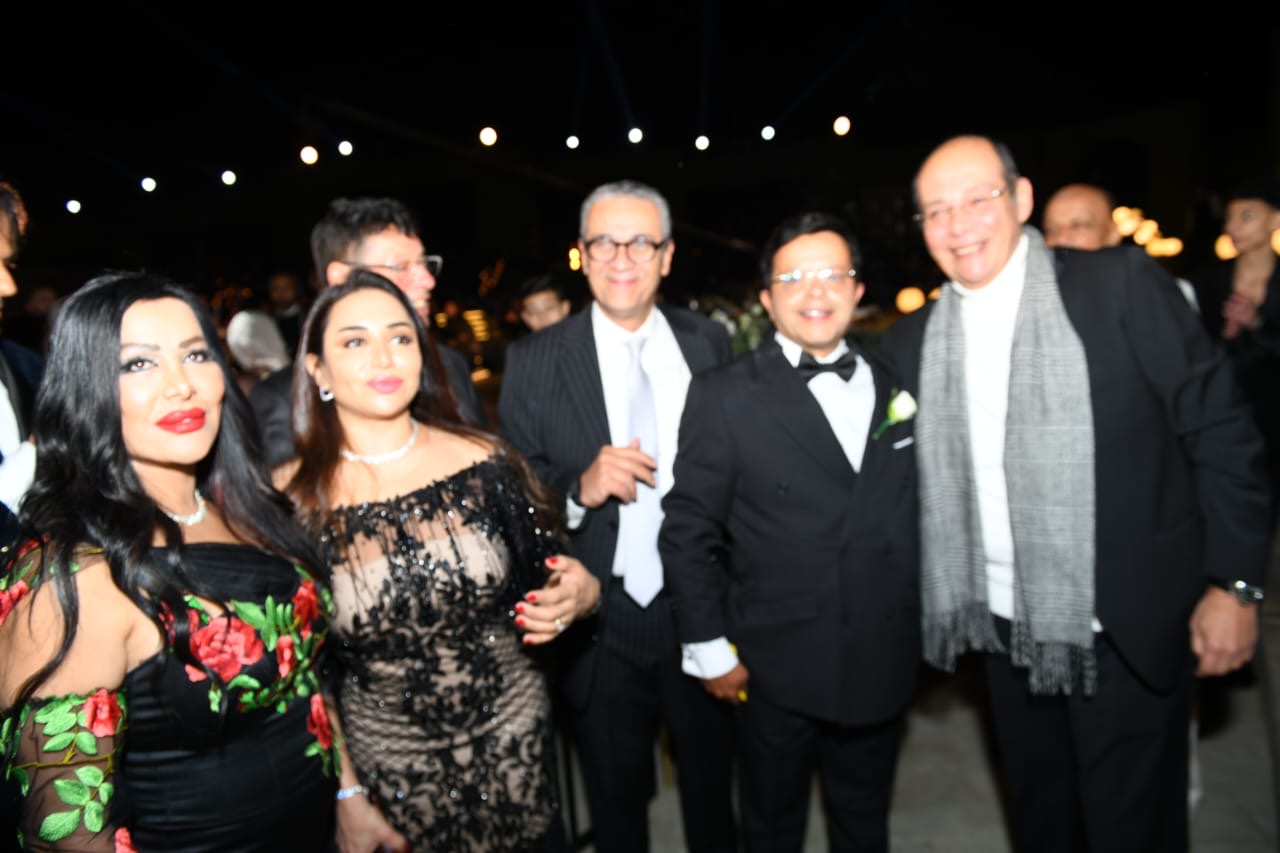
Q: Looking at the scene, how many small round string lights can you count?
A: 11